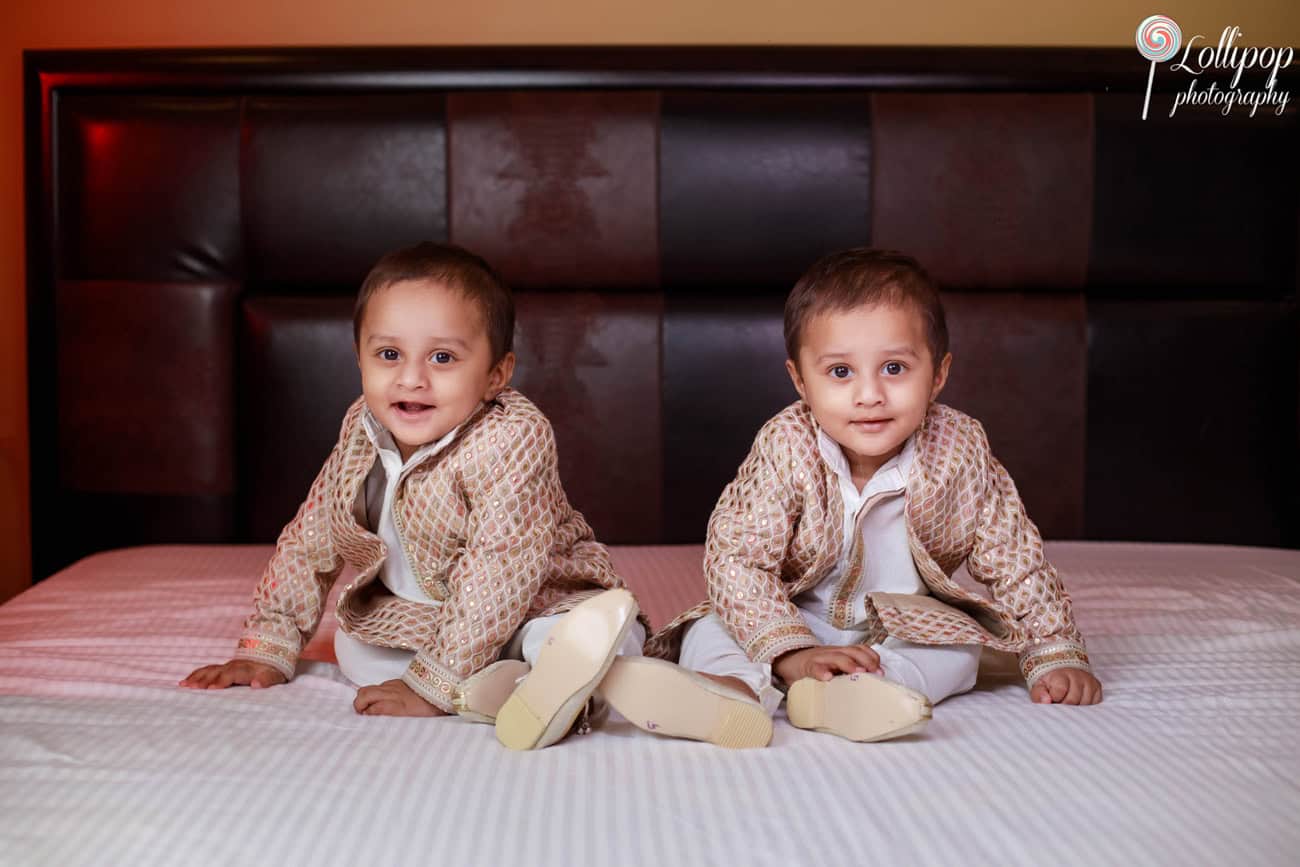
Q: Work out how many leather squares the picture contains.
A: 12